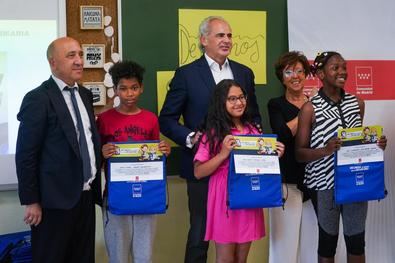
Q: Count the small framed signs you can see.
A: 3